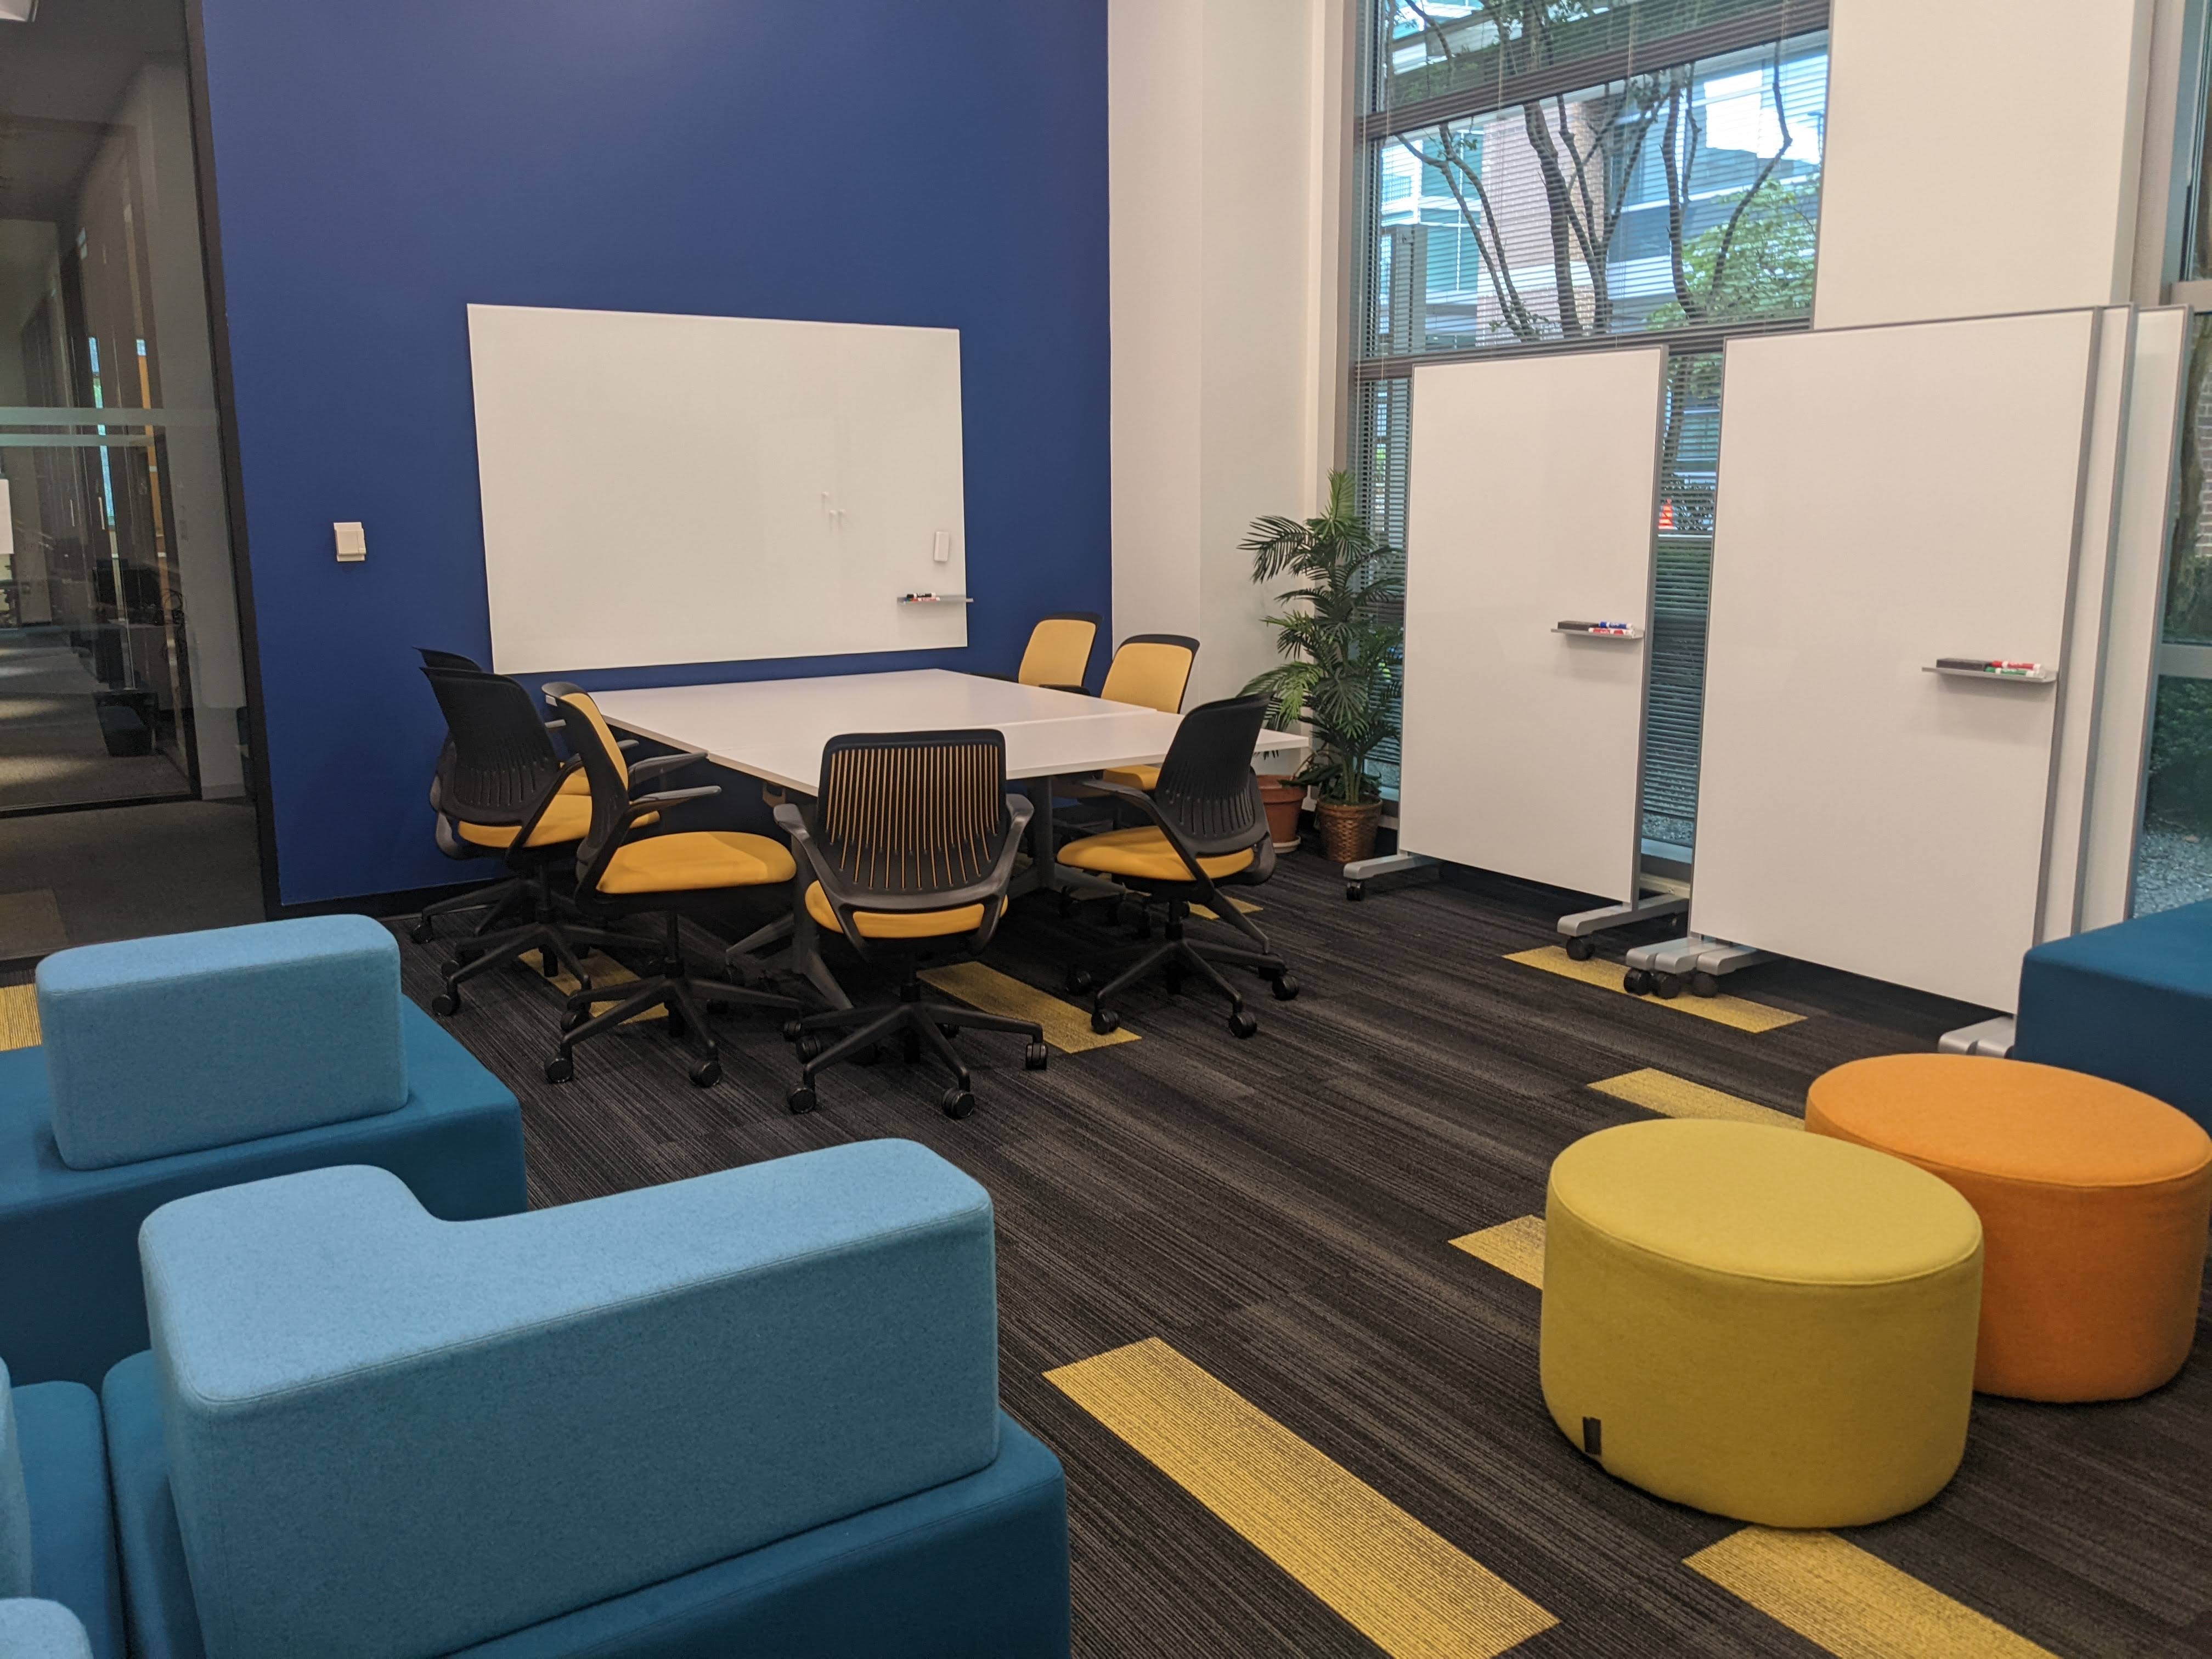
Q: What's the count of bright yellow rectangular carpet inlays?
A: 9